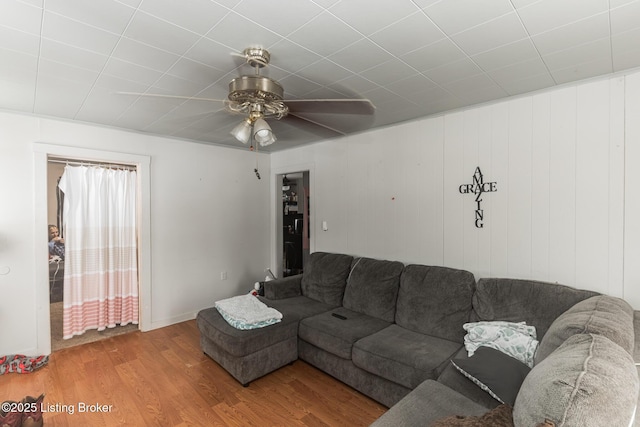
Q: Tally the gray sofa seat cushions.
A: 5